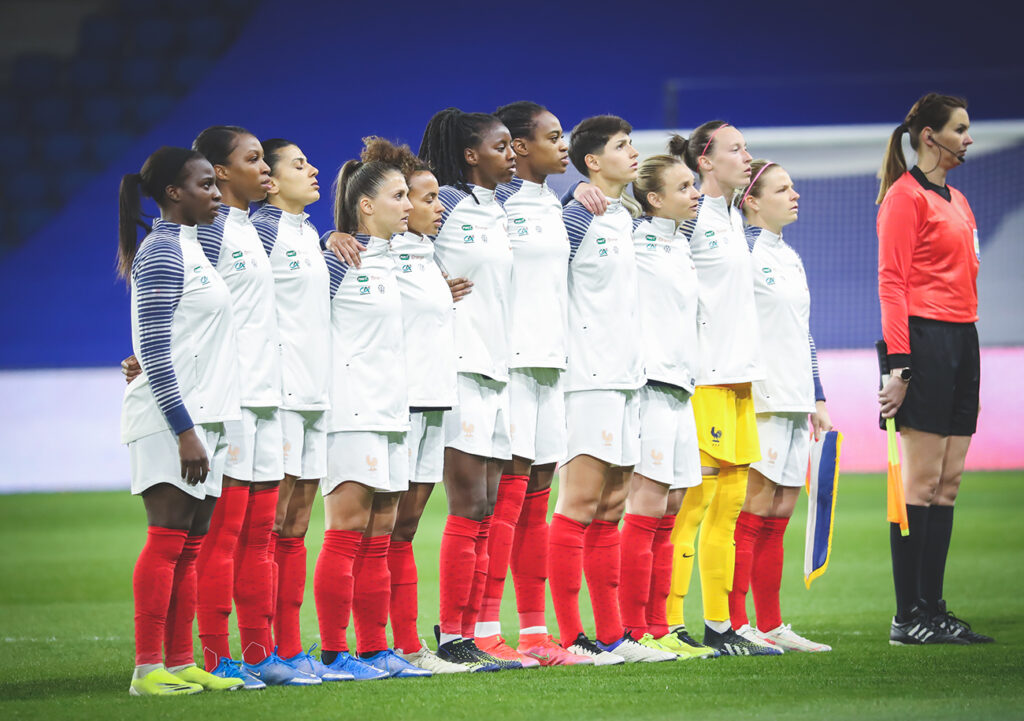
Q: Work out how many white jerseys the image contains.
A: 11